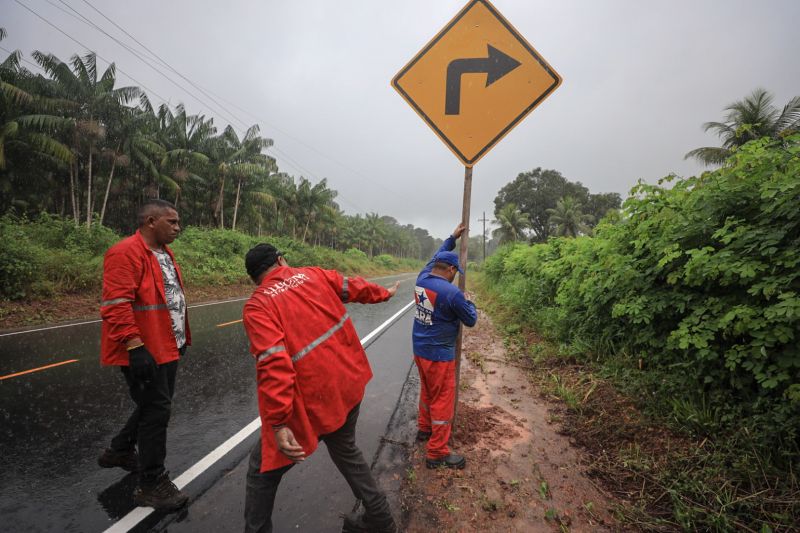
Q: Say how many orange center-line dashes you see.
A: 2